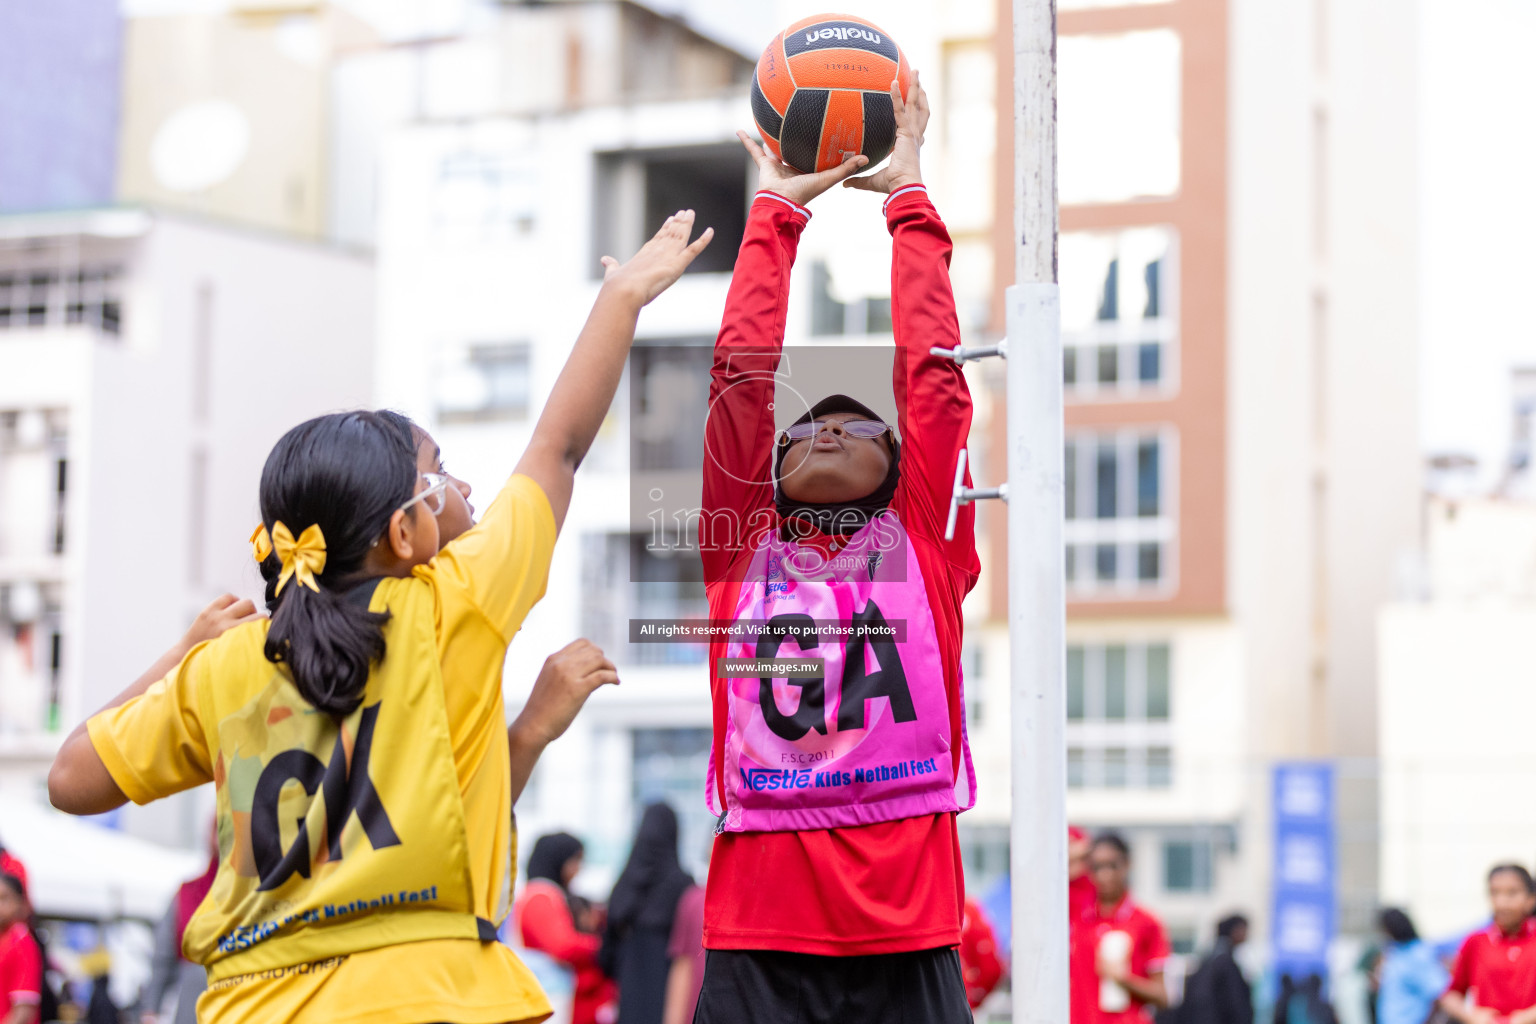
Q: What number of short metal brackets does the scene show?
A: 2